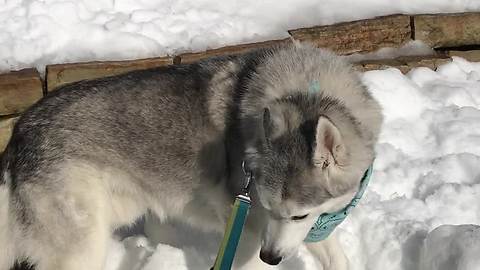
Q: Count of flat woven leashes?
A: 1